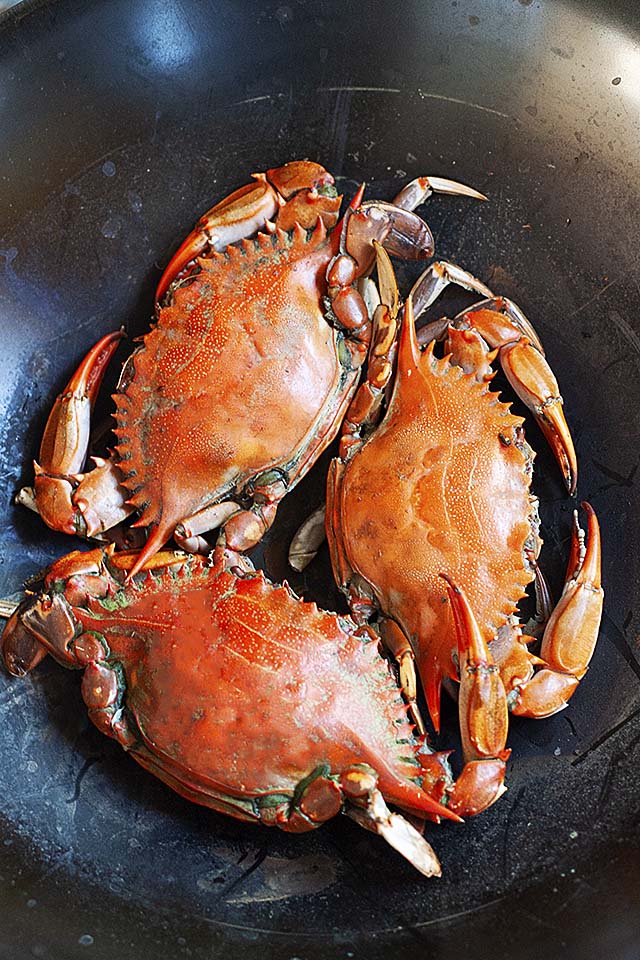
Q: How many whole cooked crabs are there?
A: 3